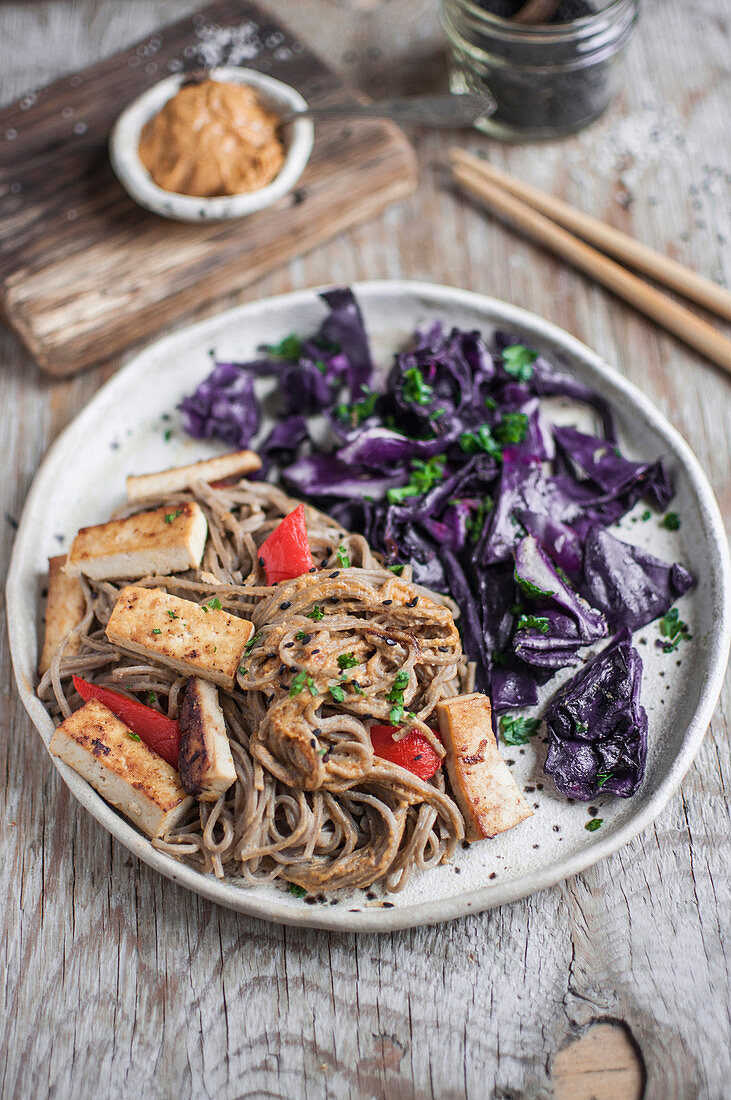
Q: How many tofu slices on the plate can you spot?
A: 7